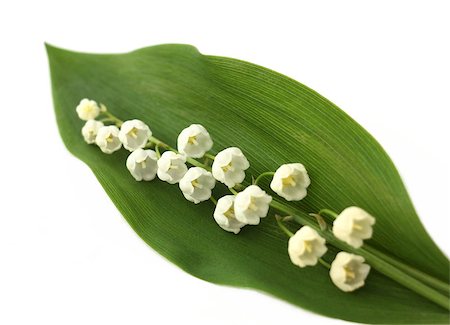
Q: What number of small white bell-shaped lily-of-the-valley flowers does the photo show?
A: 15